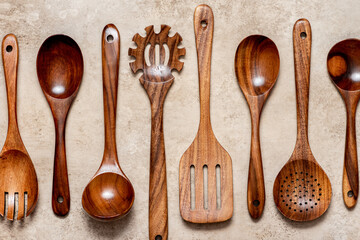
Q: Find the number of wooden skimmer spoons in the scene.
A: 1